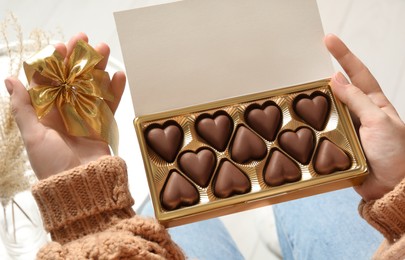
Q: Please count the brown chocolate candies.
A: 11